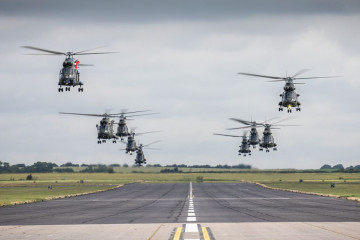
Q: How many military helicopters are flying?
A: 9